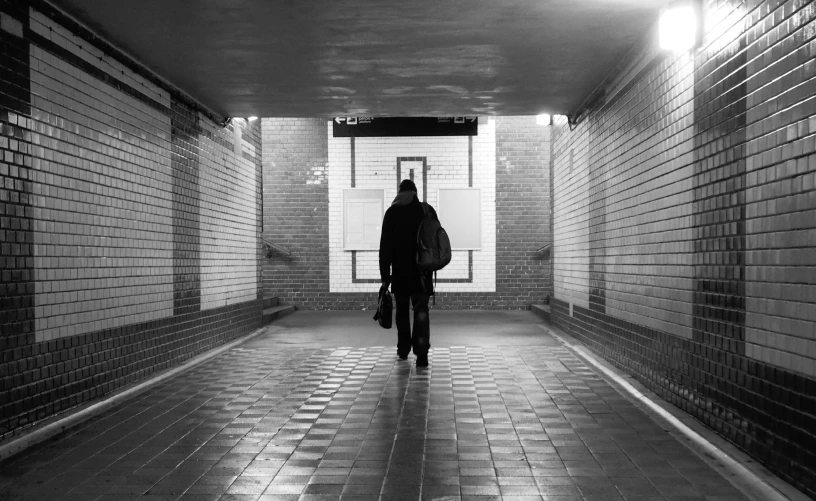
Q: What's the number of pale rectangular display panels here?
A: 2